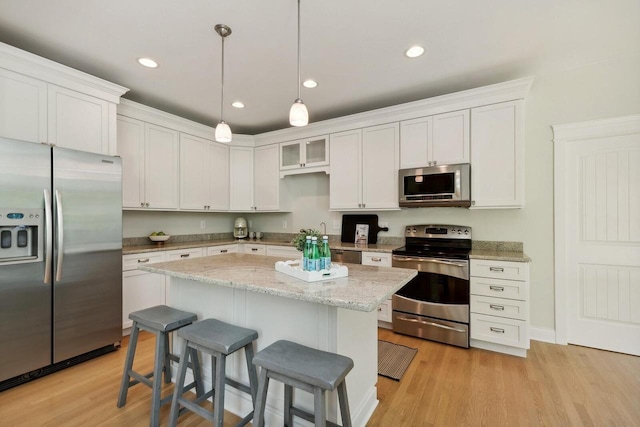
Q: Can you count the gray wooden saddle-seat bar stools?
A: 3